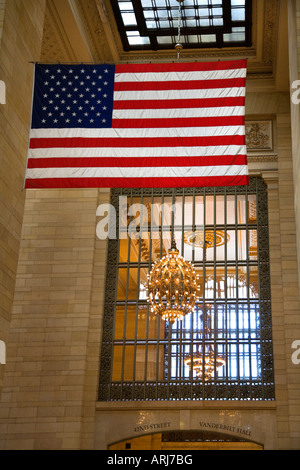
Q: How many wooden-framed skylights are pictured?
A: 1